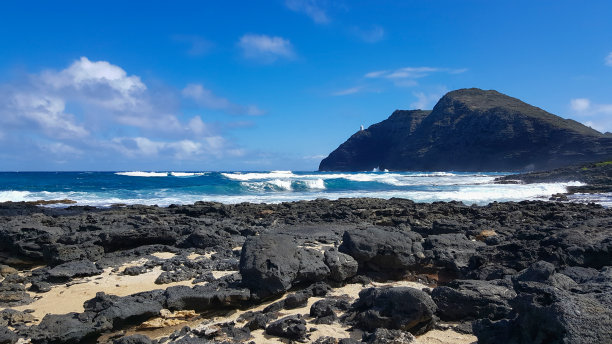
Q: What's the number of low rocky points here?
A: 1